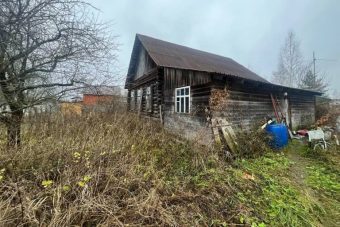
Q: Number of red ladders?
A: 1